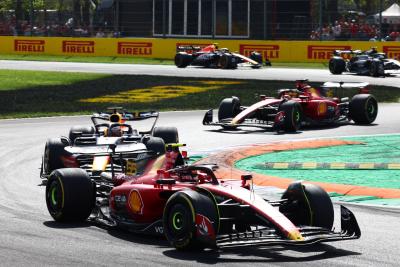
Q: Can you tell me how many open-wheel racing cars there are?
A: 5